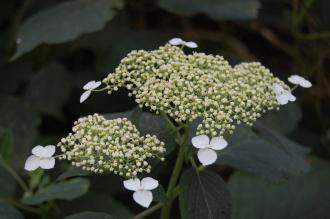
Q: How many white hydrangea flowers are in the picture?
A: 7